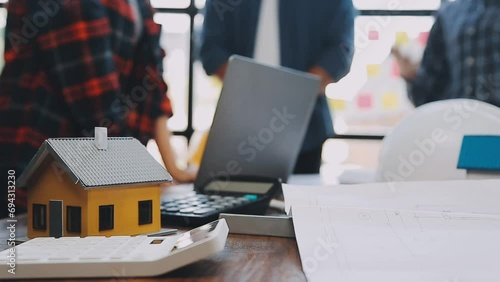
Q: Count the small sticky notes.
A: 8